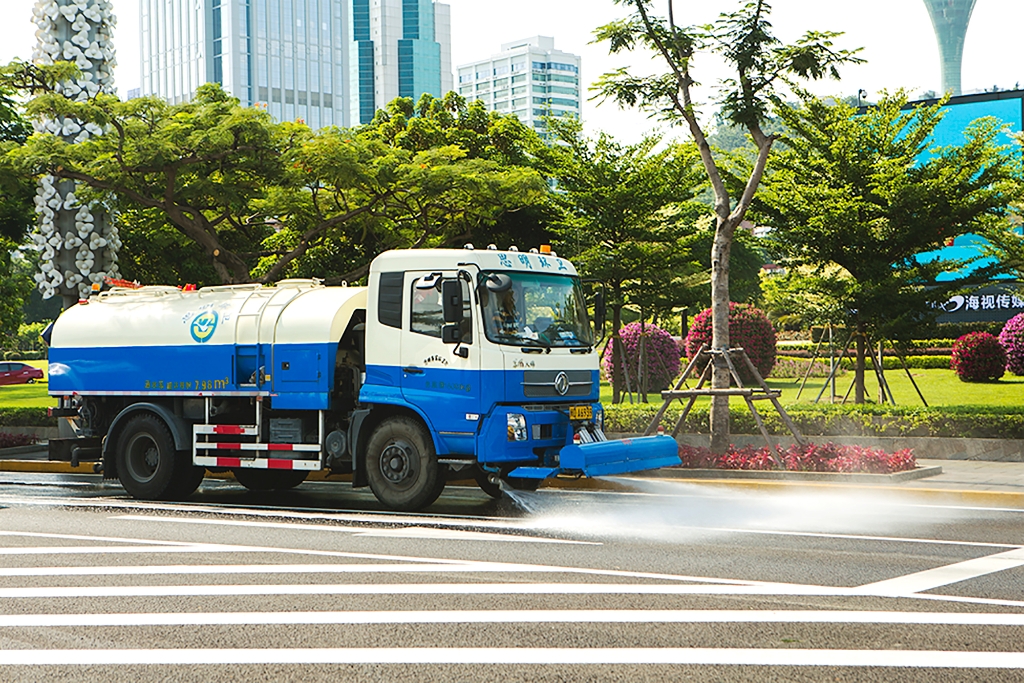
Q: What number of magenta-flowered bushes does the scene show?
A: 4